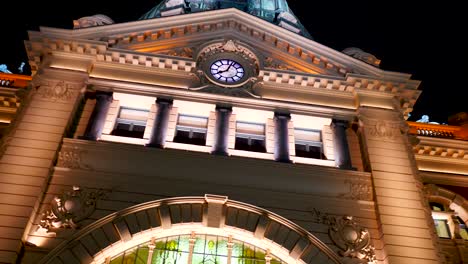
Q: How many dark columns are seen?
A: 5